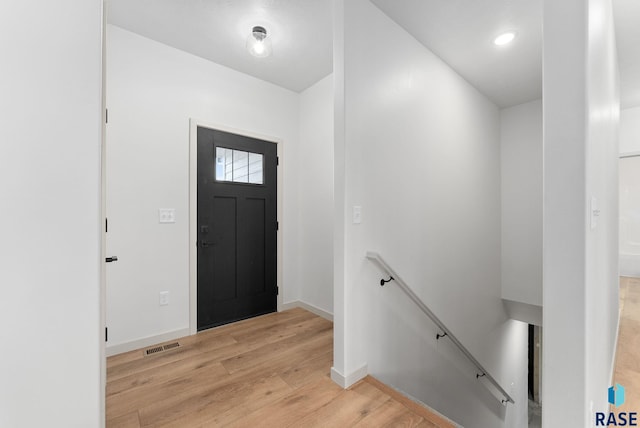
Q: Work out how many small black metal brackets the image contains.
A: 4